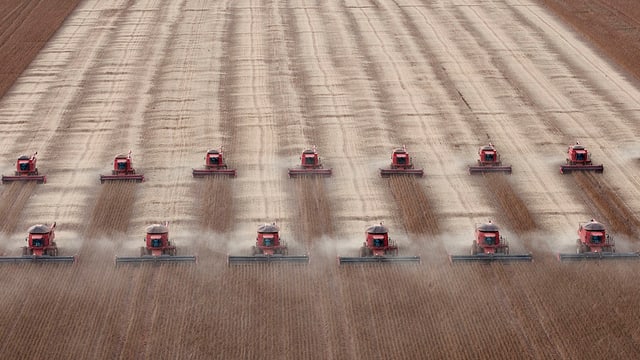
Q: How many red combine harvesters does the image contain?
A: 13